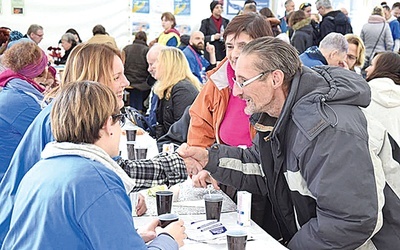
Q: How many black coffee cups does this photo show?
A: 7